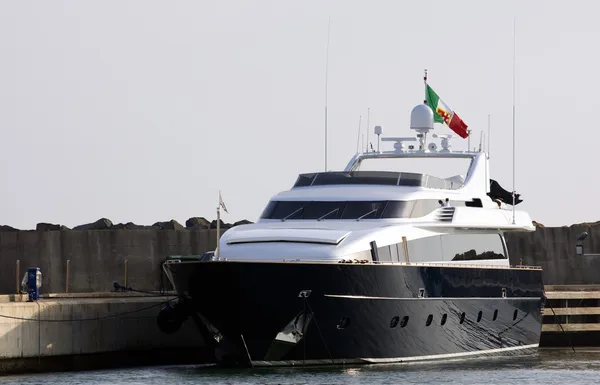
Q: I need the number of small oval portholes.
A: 9